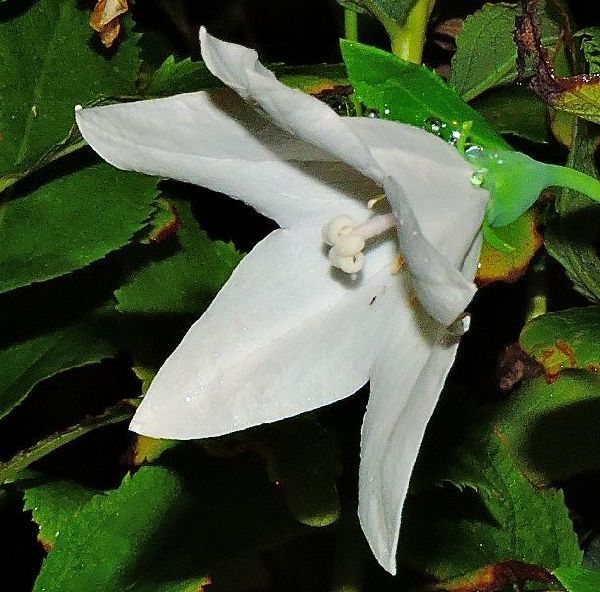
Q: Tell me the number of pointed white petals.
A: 5